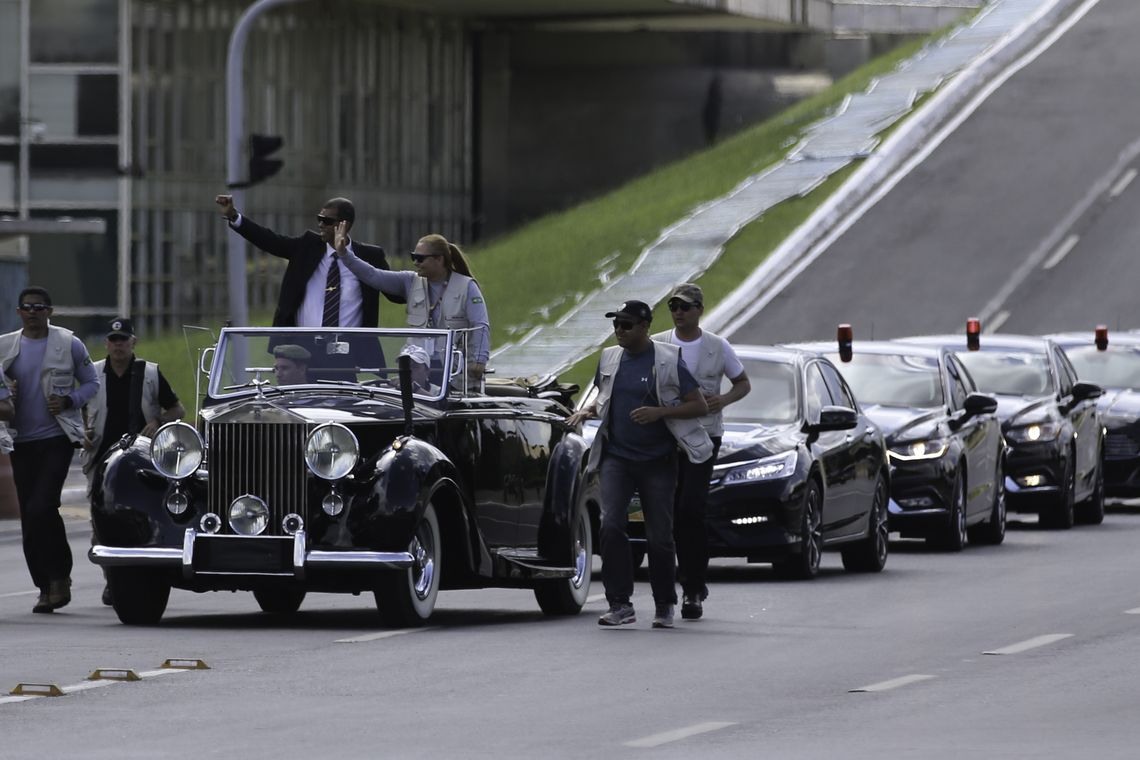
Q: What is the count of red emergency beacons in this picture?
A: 3